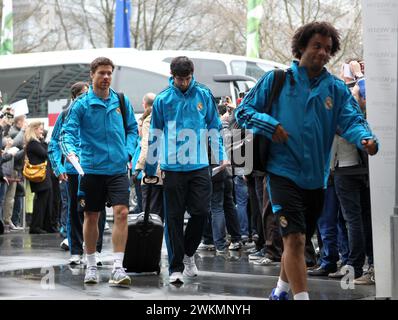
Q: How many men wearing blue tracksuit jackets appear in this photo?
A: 4